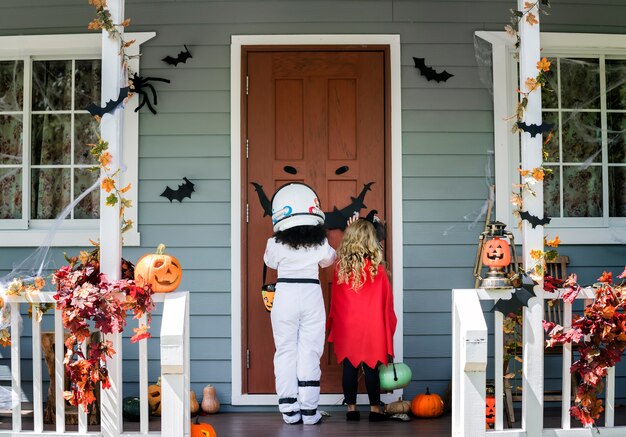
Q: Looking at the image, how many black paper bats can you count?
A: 7